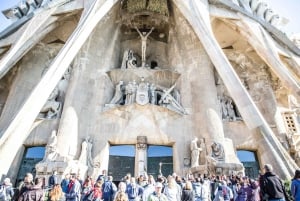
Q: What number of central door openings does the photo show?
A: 2